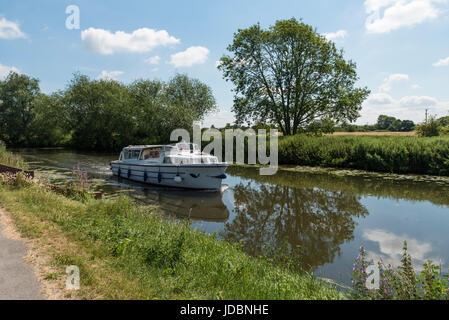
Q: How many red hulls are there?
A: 0